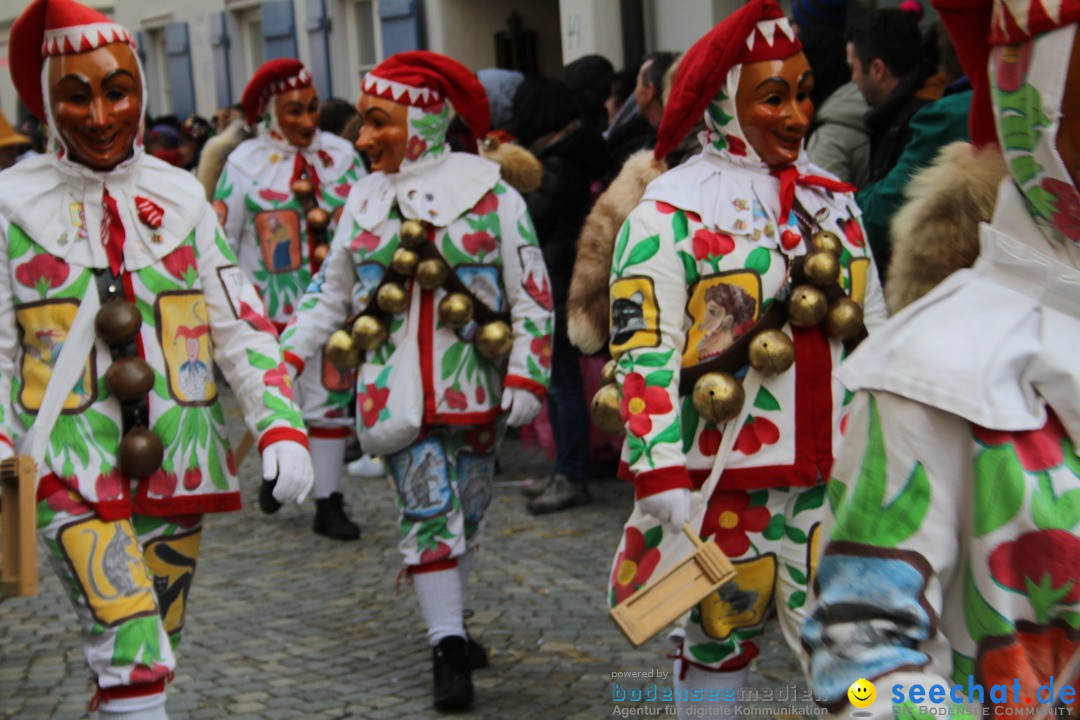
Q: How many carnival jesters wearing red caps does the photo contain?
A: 5